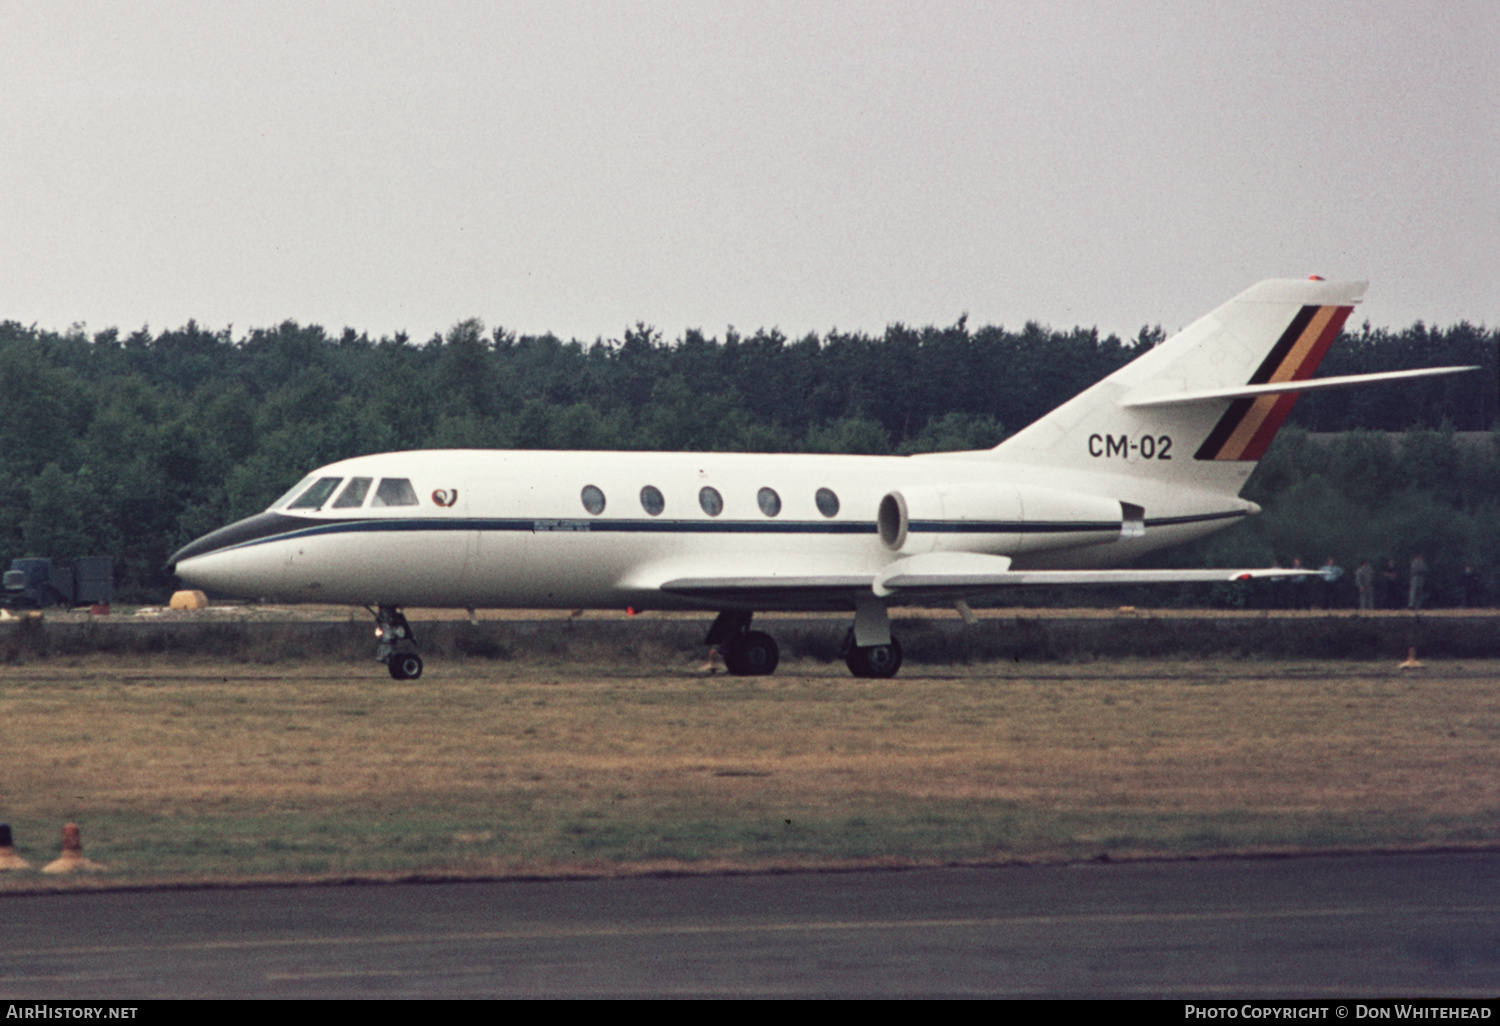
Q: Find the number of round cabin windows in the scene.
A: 5